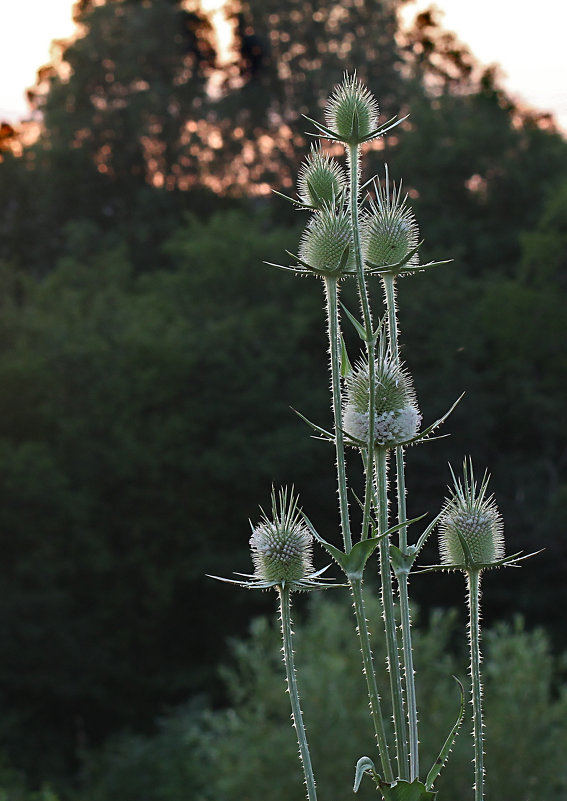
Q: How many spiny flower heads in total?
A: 7